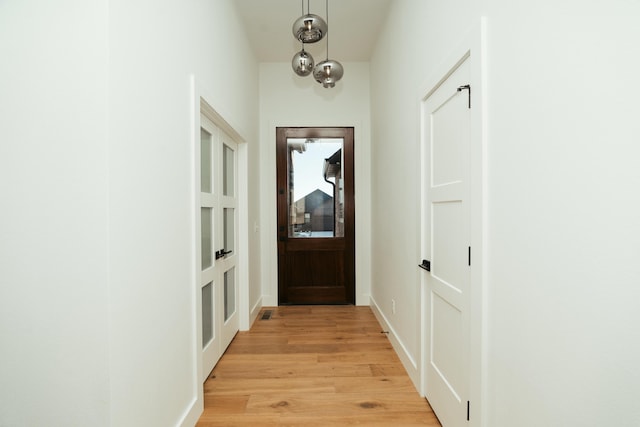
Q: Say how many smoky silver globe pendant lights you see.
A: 3